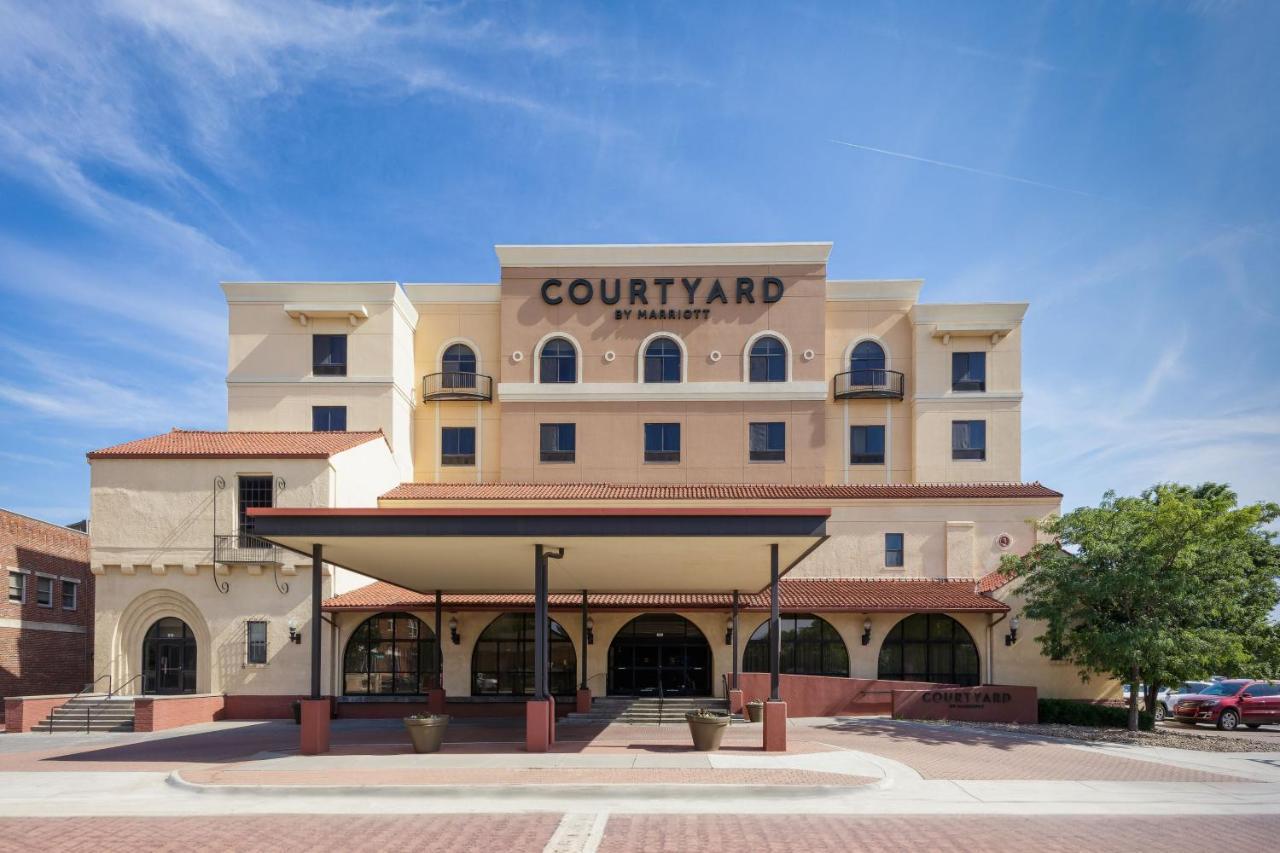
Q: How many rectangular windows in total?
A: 15